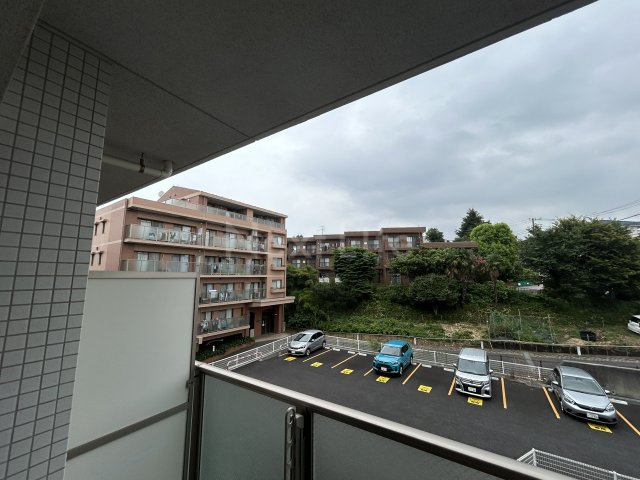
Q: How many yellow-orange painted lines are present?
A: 9